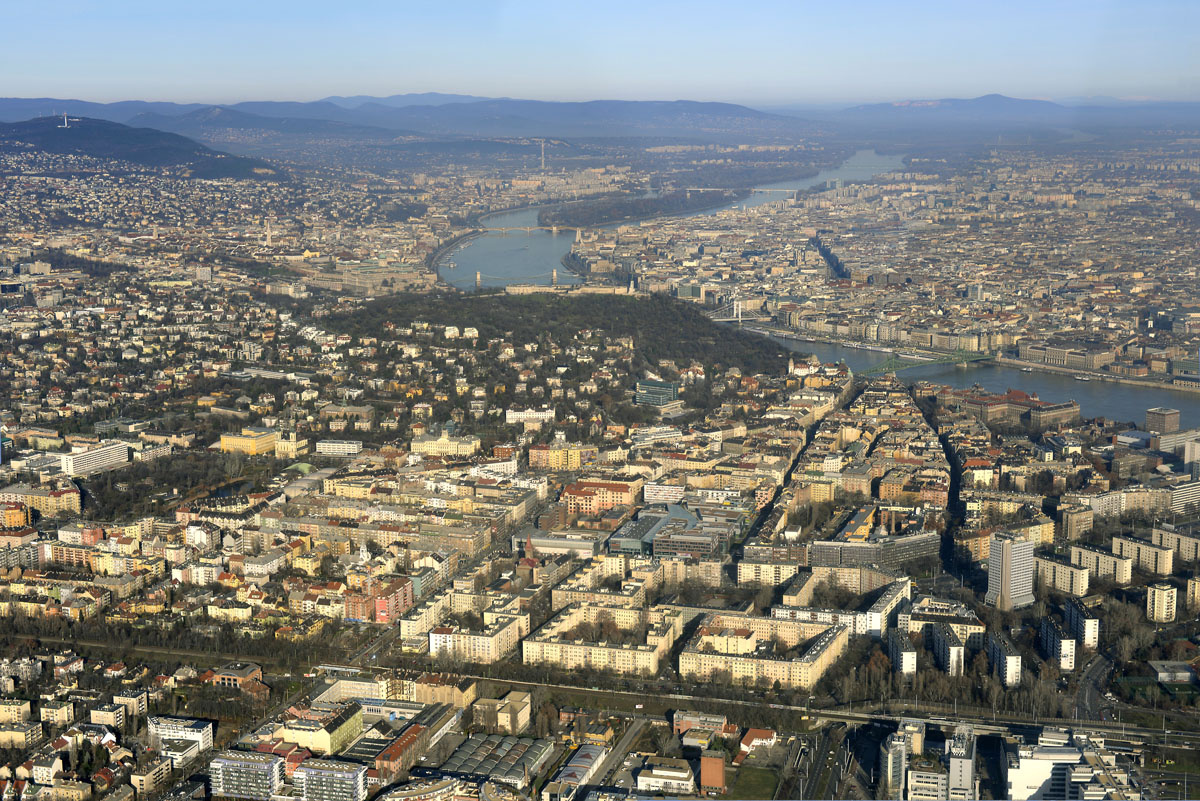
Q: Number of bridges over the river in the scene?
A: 5